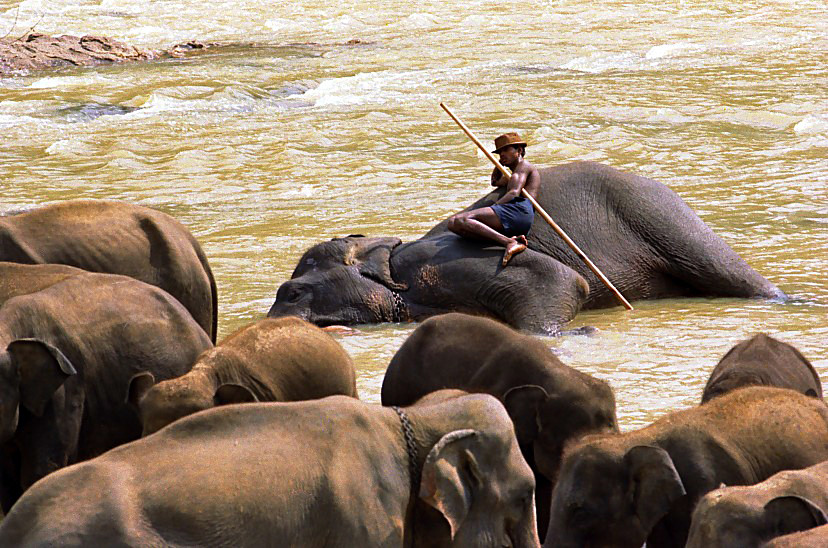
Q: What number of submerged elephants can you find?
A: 1